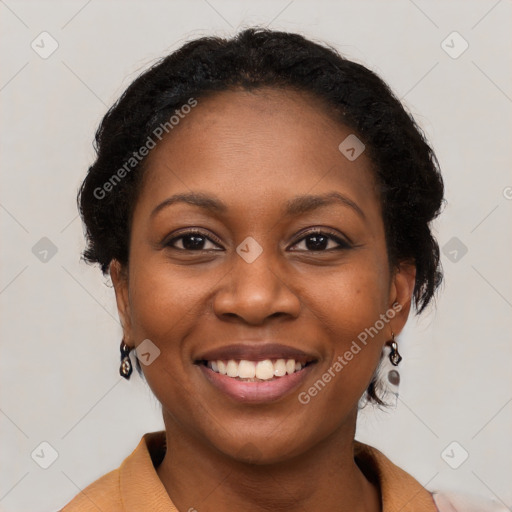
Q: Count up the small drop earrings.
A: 2